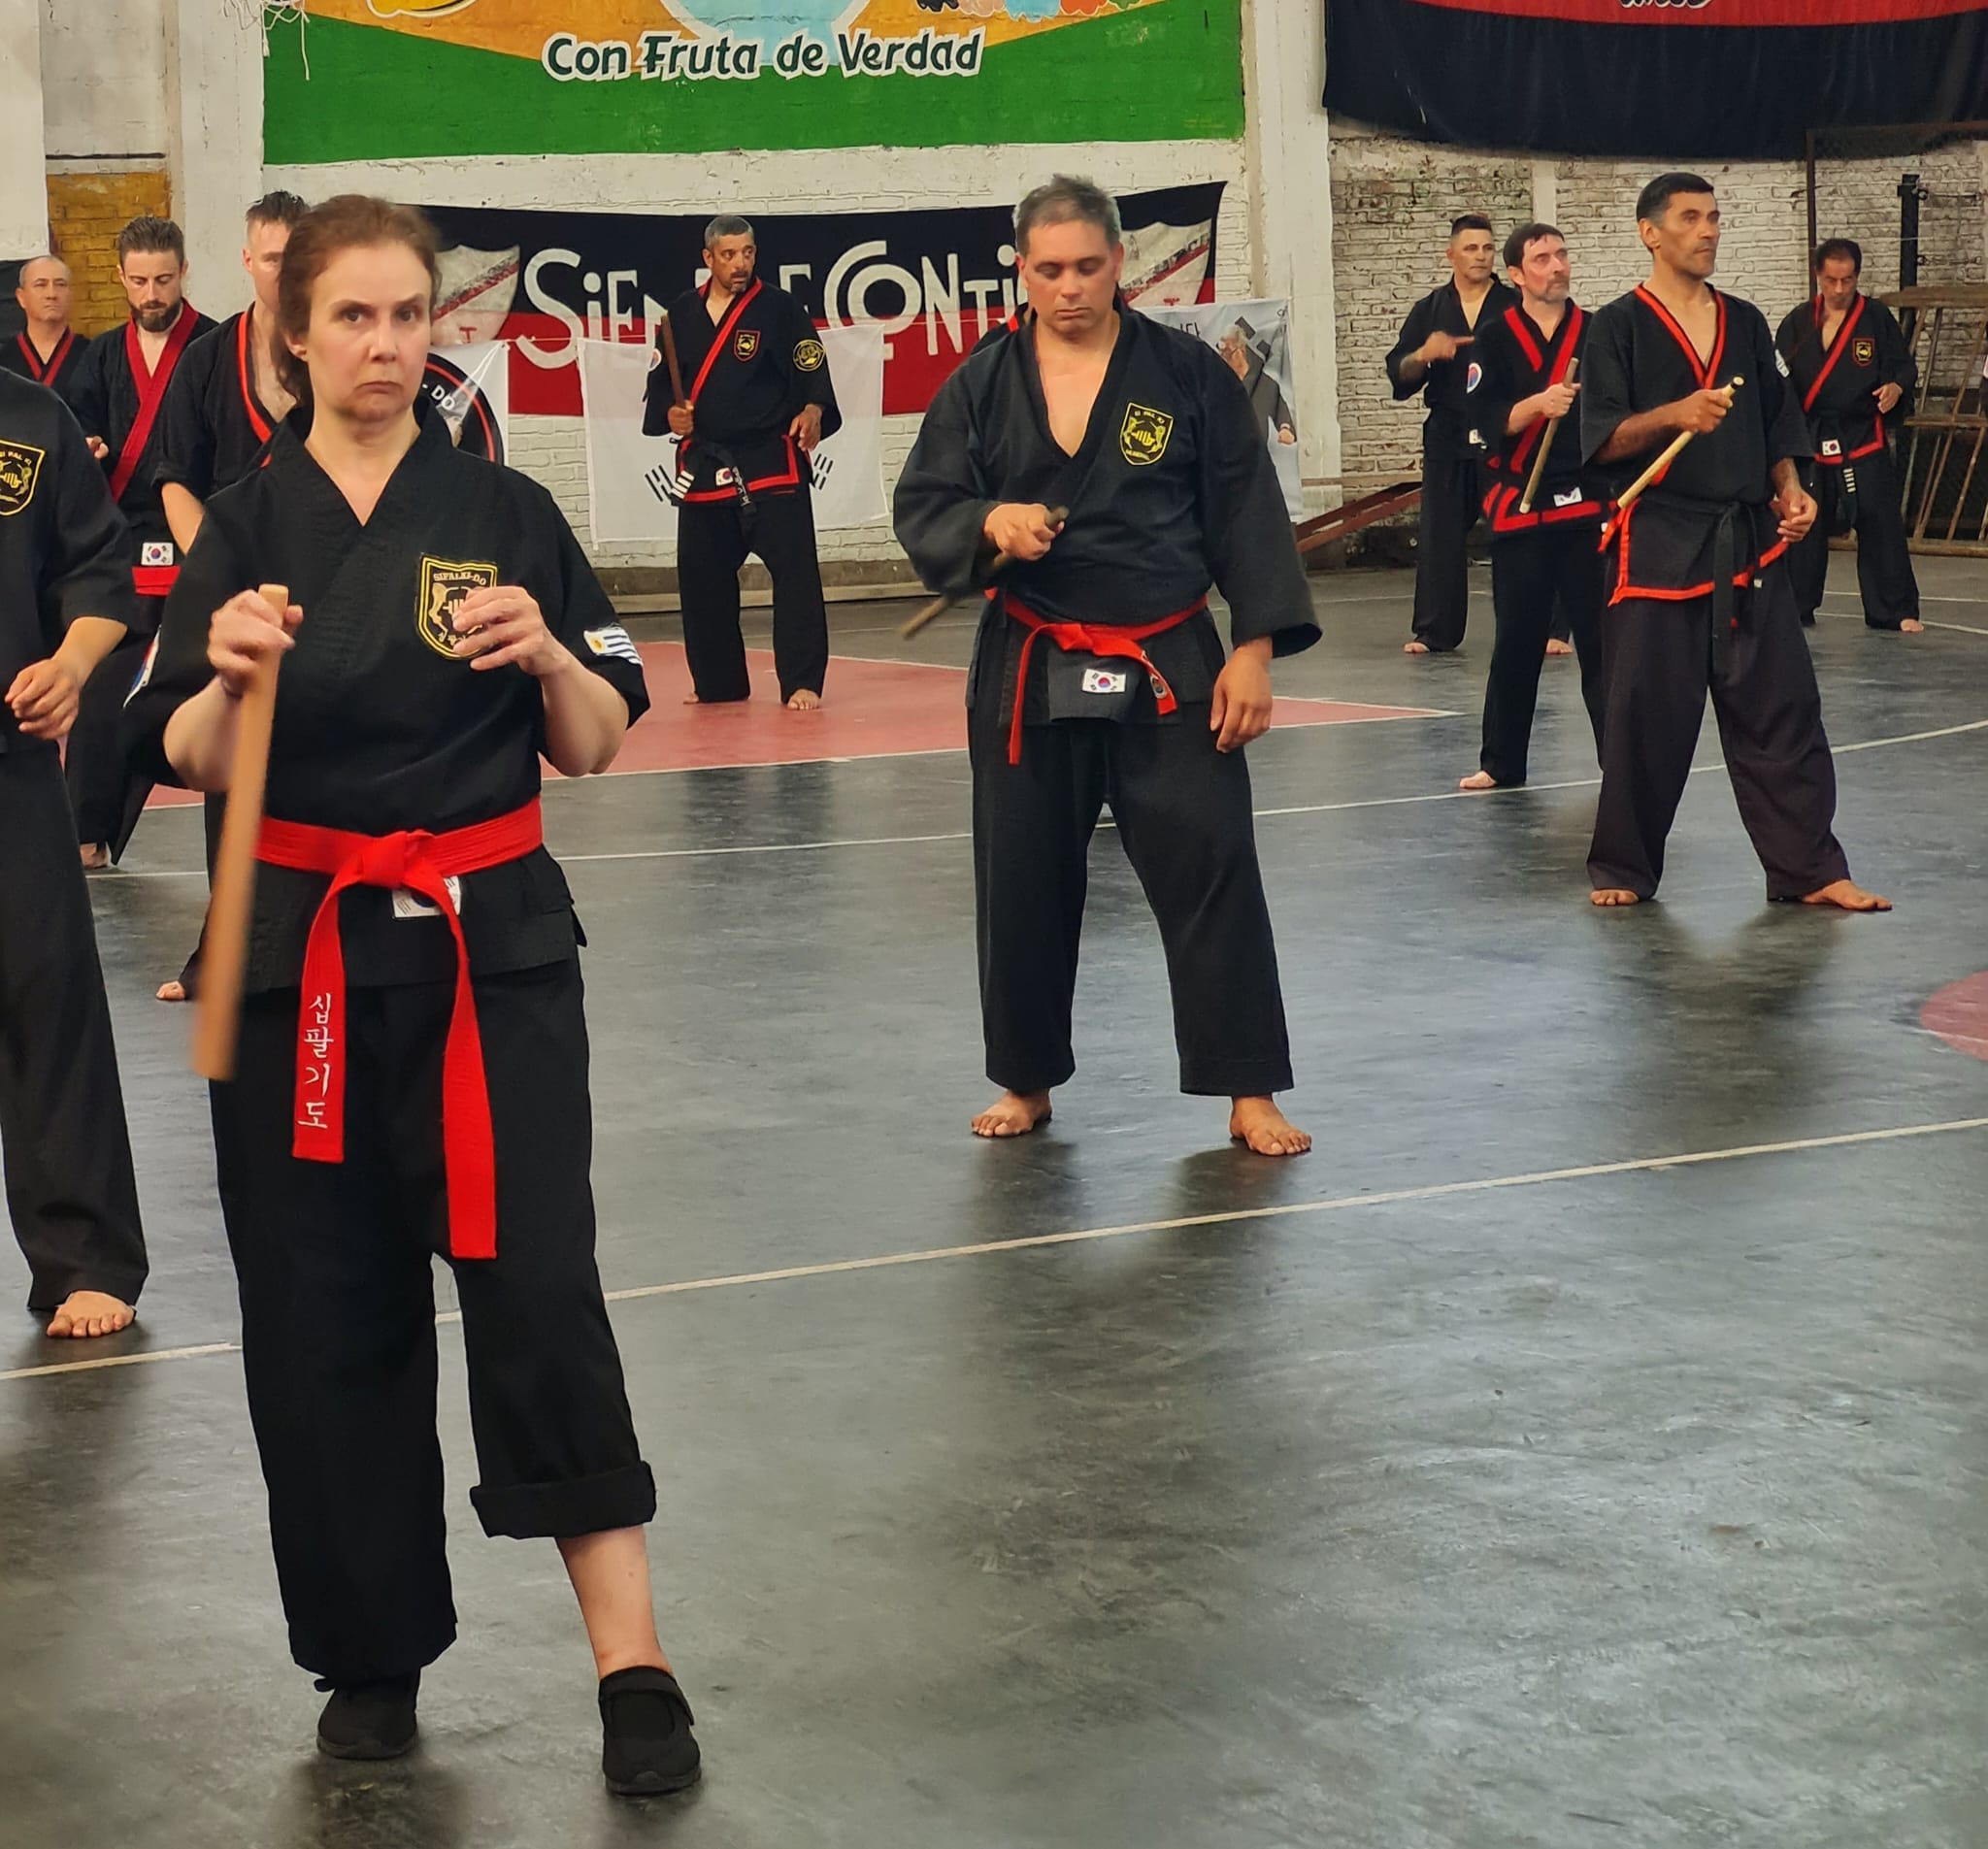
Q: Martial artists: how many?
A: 11